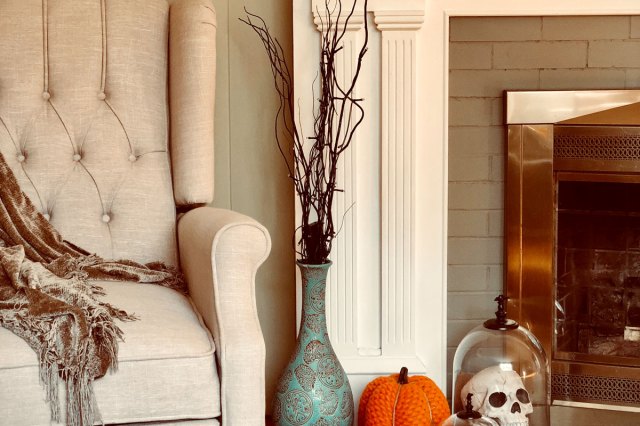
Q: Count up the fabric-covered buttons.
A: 7